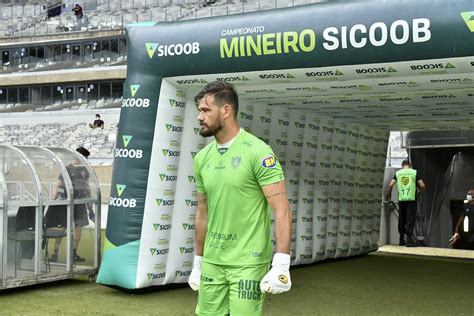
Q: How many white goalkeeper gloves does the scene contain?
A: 2